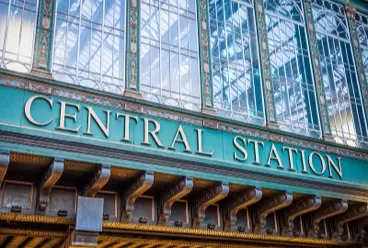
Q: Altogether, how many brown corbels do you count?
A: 11